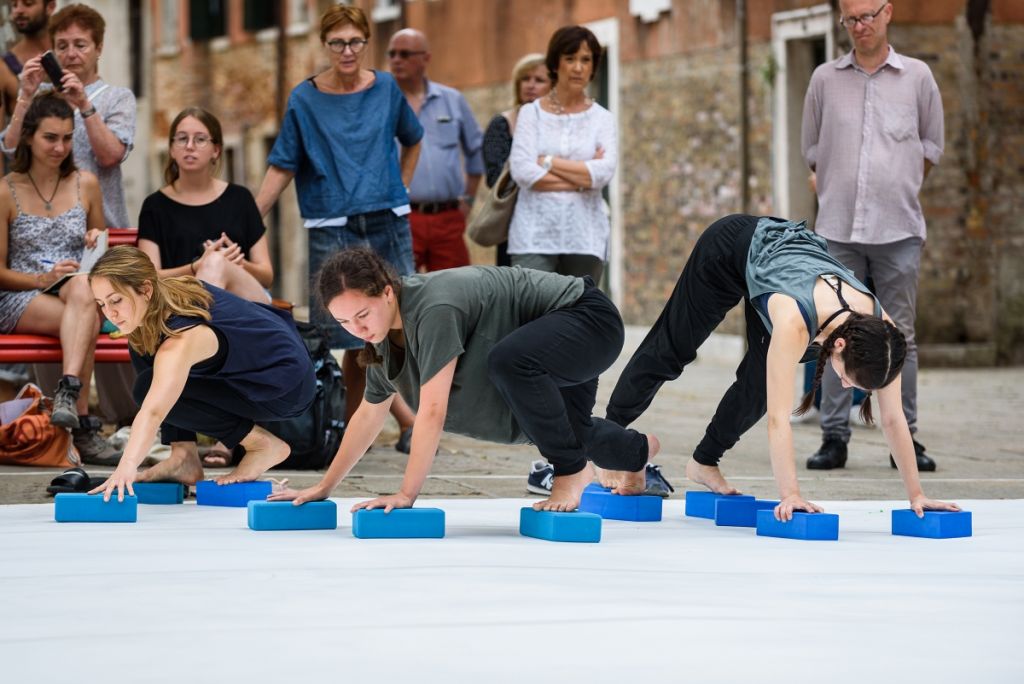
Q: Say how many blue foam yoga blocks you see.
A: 11